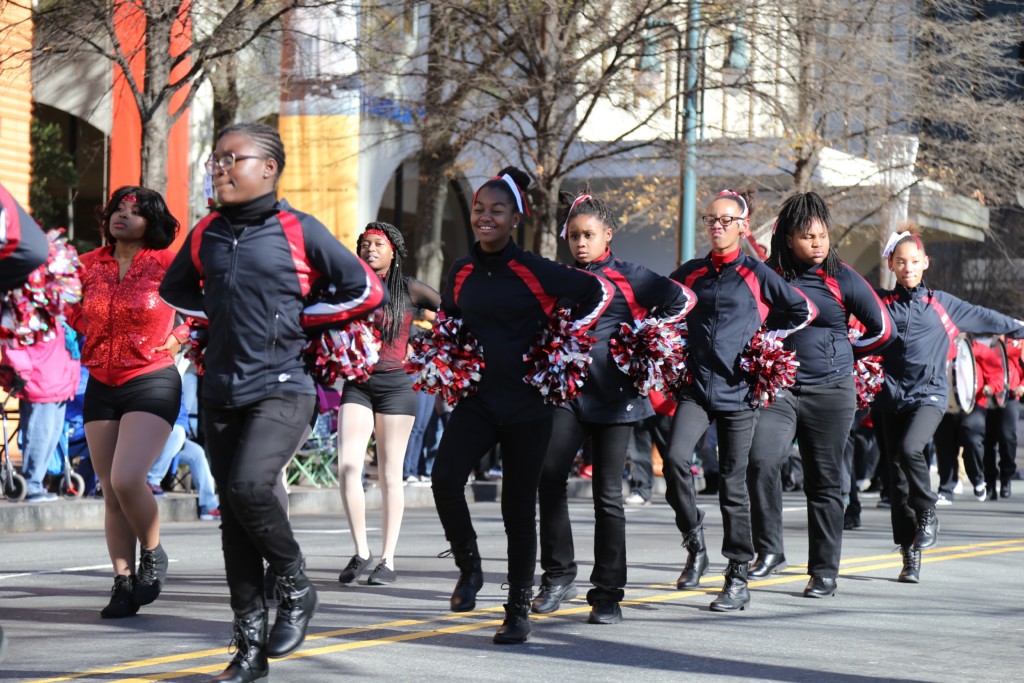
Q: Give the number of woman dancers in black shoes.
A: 8